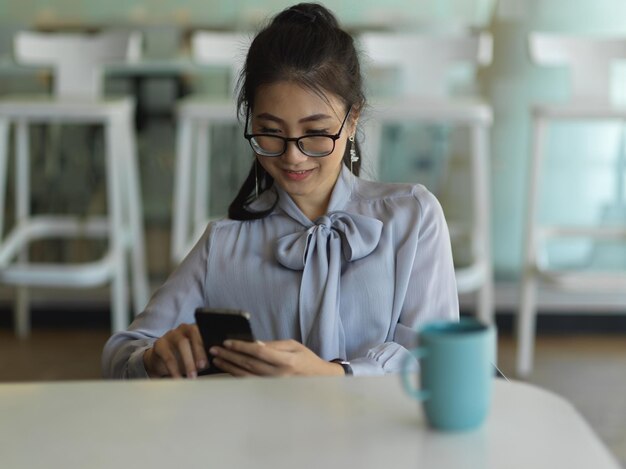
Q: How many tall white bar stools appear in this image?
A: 4